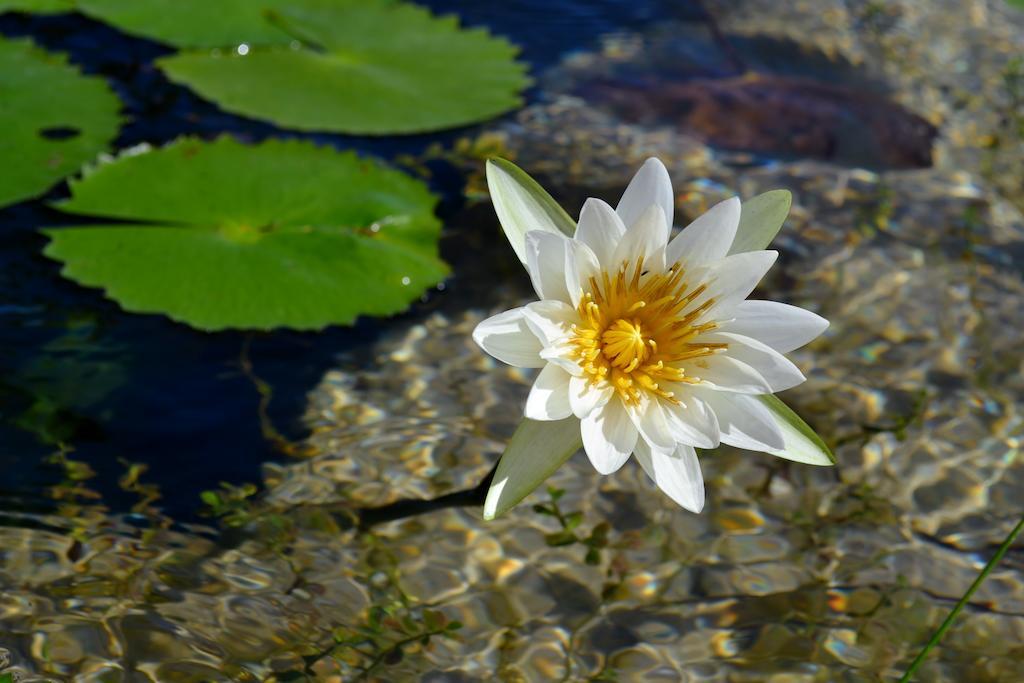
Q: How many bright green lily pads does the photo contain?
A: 4